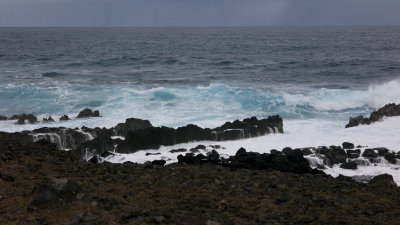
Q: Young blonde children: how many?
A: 0